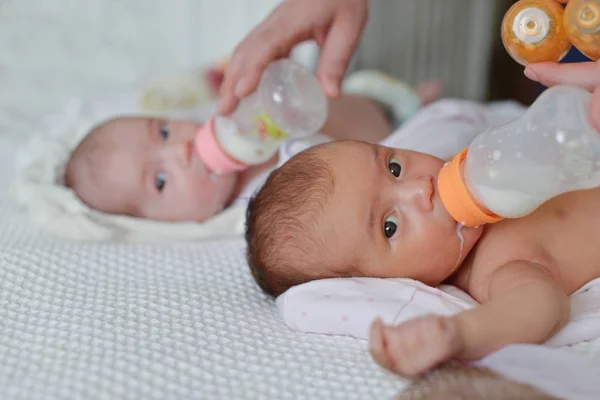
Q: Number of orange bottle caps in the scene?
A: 3